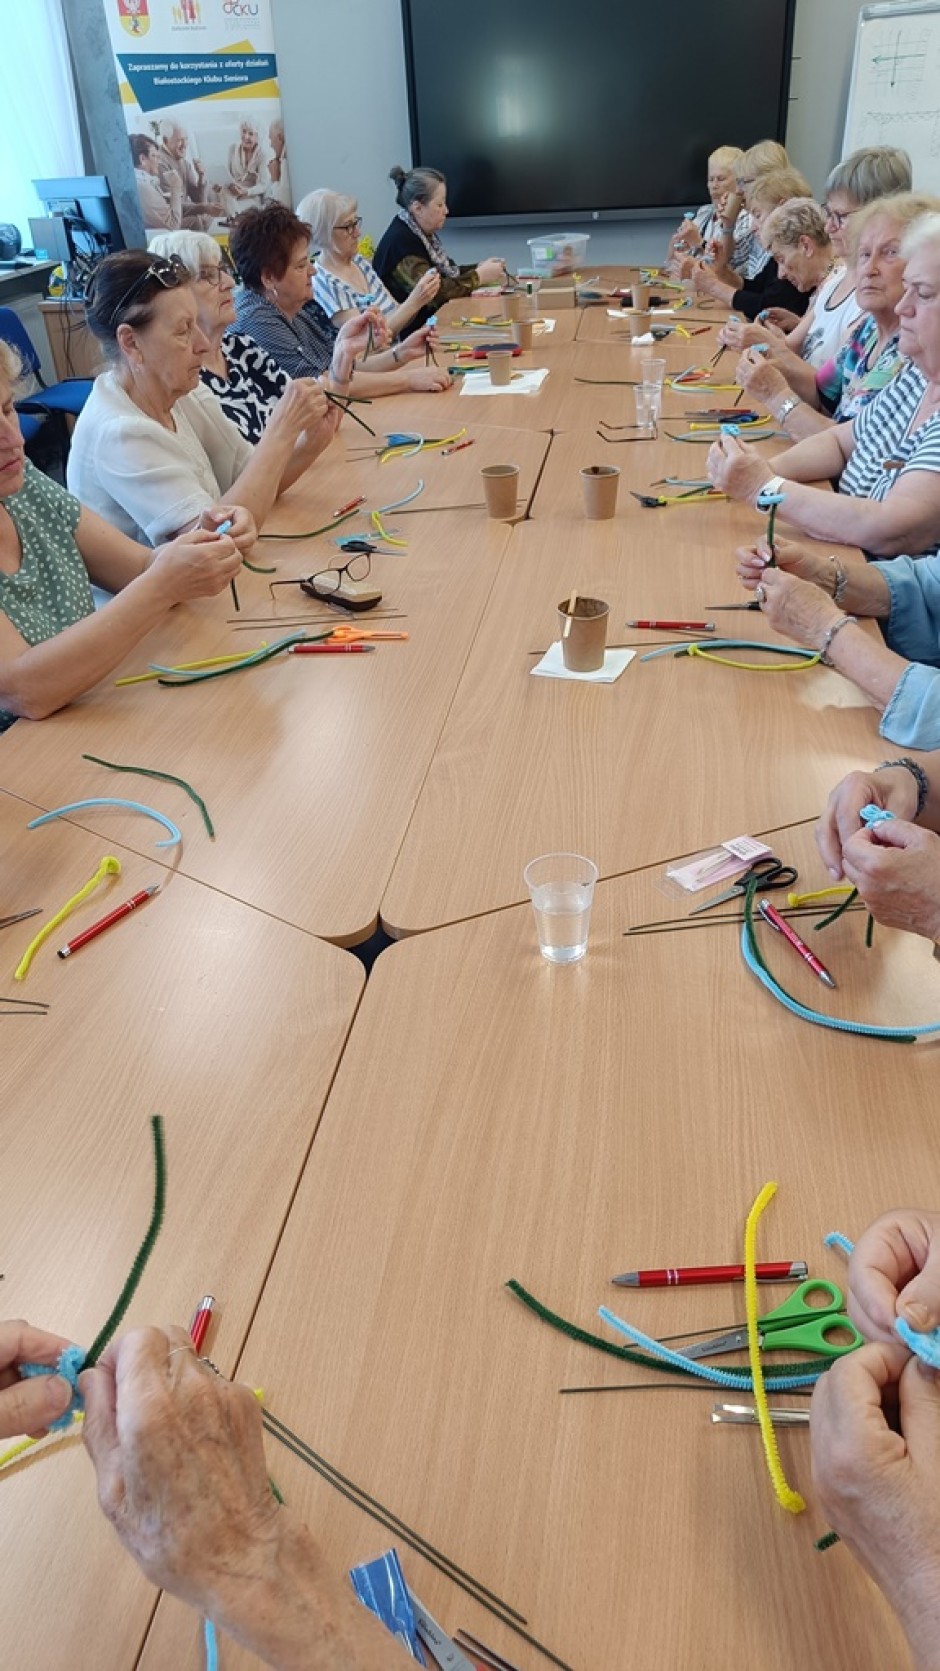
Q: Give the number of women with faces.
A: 13